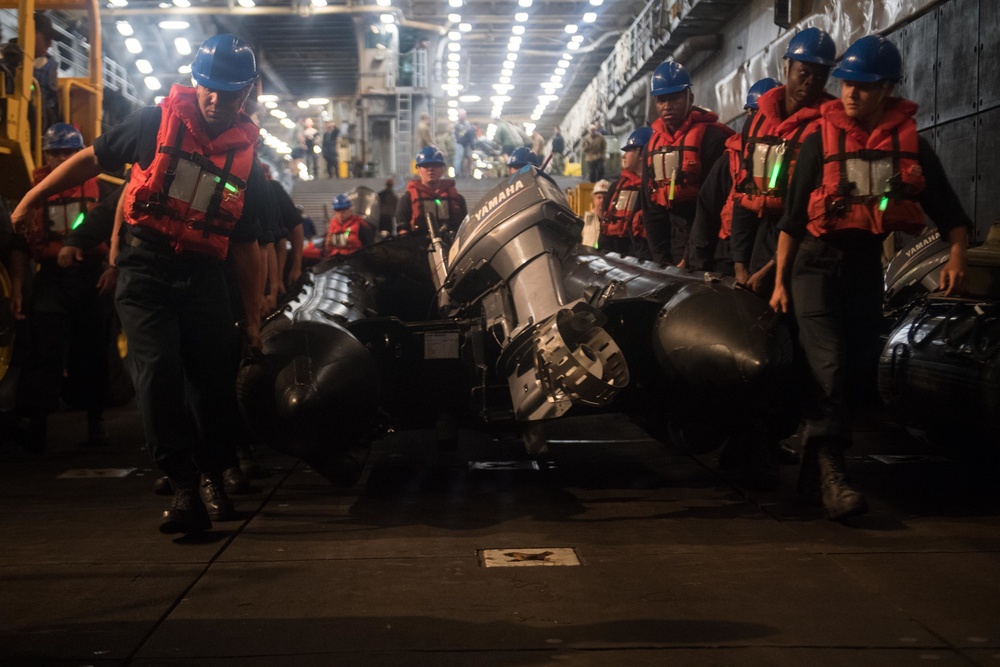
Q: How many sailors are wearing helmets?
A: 11